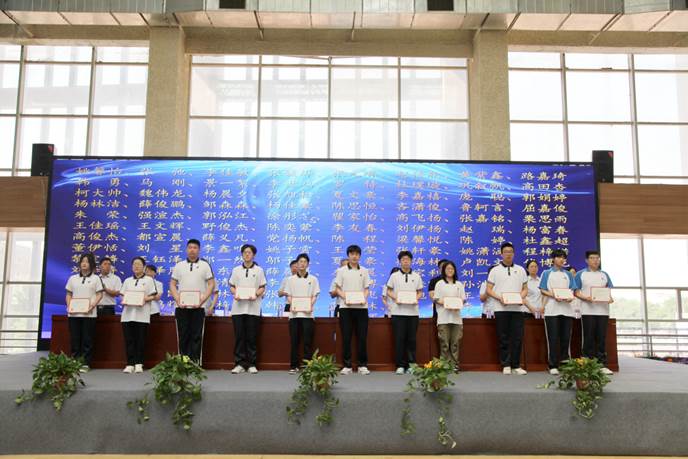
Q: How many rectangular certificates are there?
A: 11